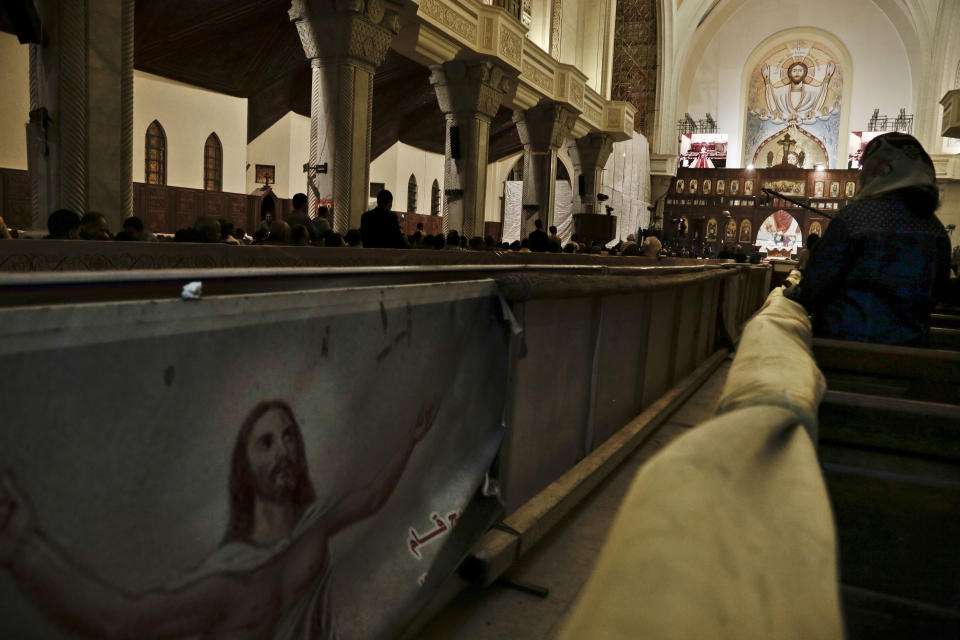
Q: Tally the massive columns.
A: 5